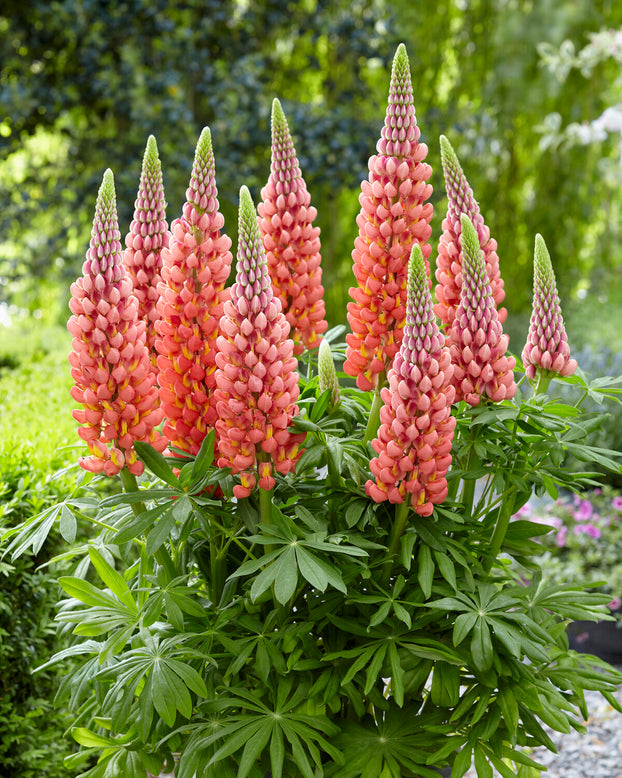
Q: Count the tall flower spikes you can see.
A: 10